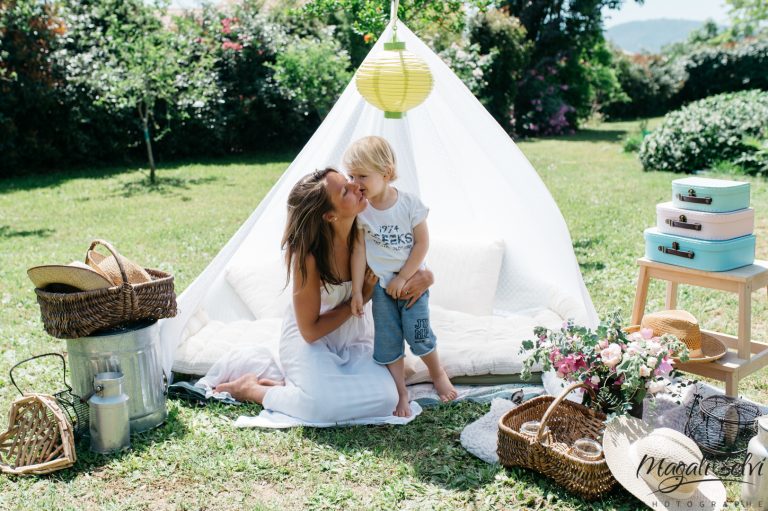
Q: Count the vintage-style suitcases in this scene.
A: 3